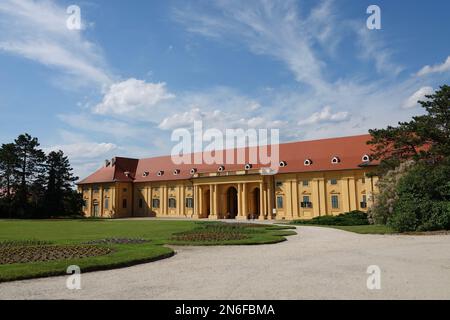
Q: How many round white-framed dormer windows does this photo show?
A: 10